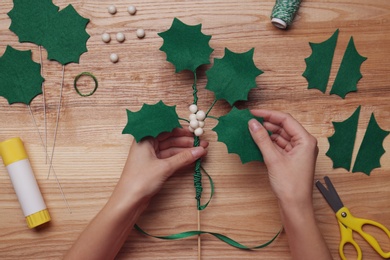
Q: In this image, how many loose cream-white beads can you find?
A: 6